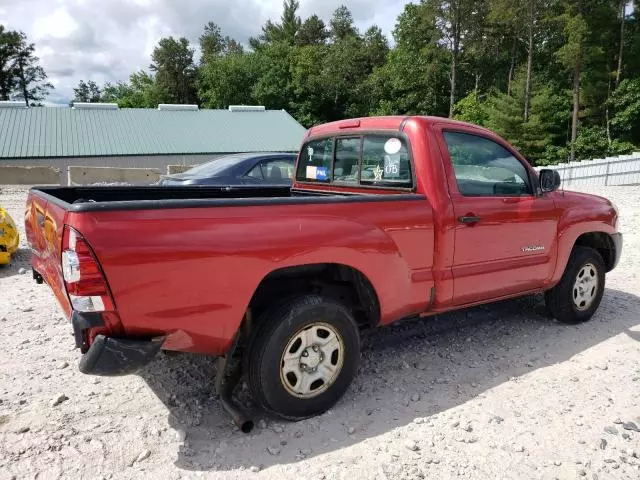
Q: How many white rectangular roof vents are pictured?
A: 4